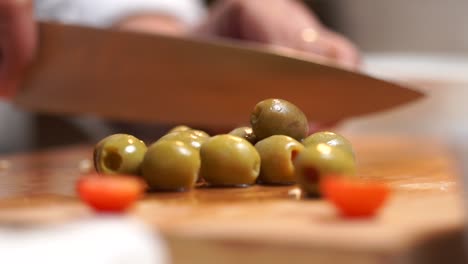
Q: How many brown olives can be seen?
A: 0